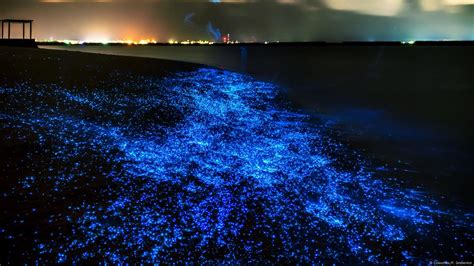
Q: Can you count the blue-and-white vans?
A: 0